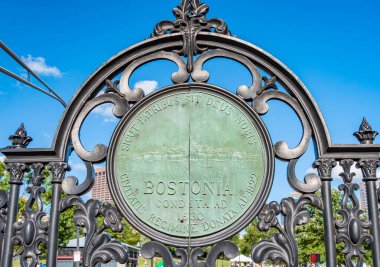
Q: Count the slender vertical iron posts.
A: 4